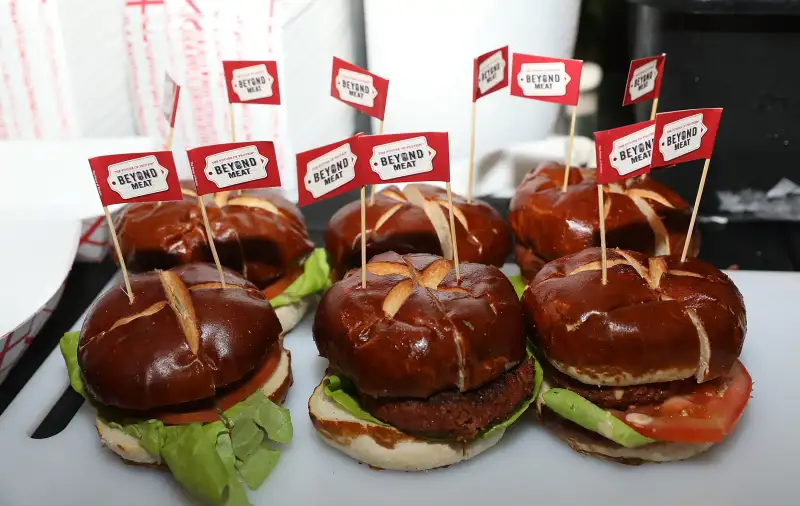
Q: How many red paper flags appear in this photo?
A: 12